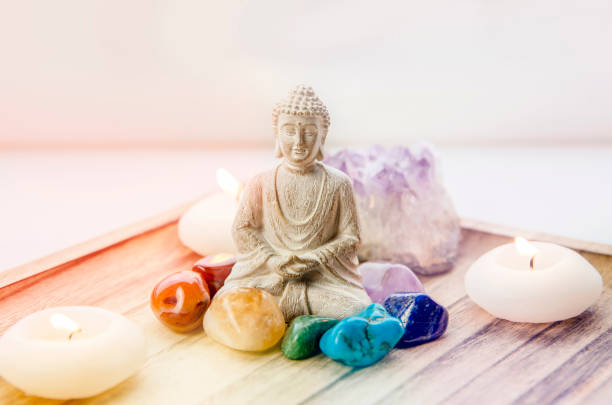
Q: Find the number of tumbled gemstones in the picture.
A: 7